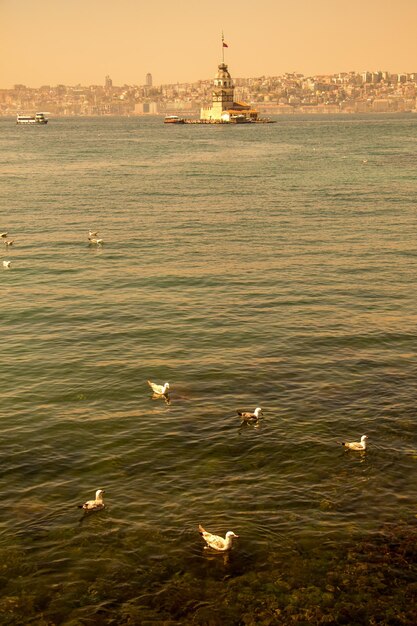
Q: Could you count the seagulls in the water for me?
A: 10